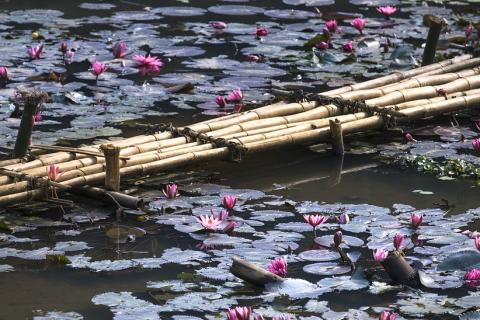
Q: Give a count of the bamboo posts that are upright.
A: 4